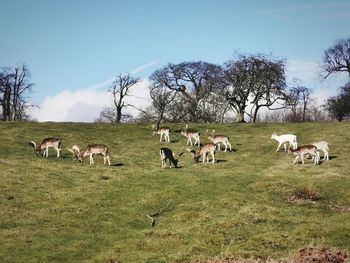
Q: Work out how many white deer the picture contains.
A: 2